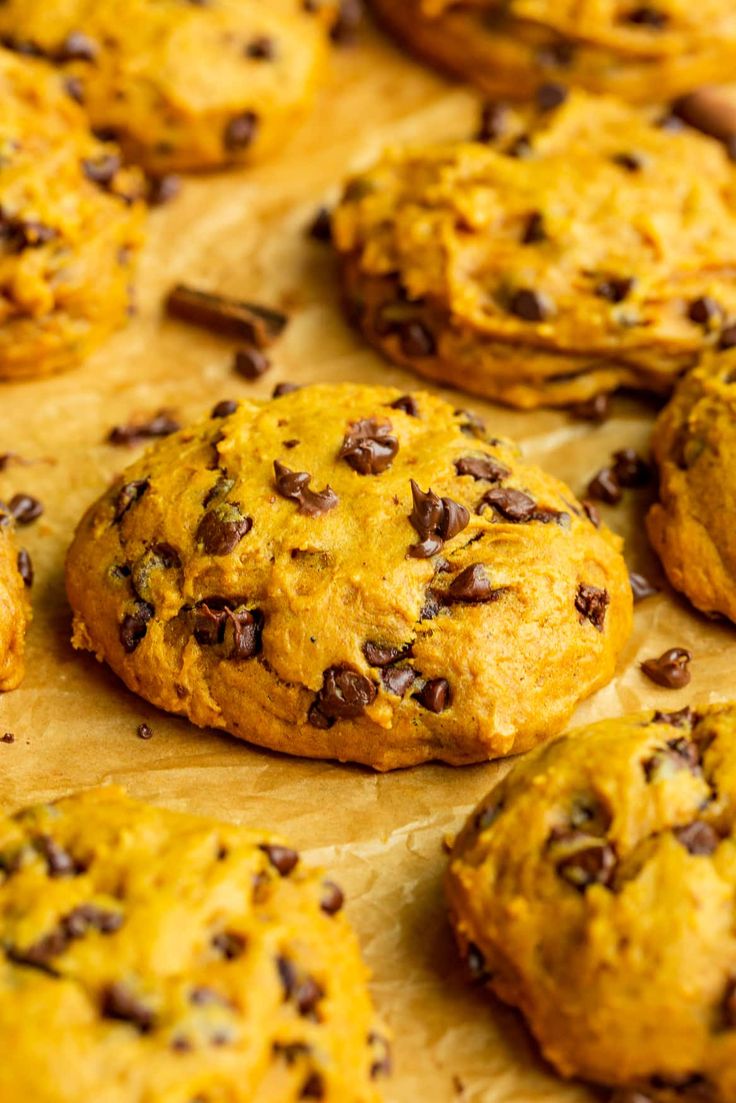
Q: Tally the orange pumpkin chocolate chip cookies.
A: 9